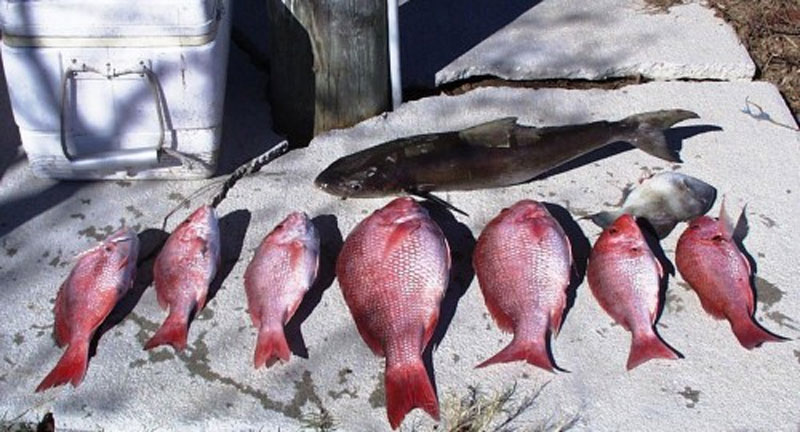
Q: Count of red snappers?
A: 7